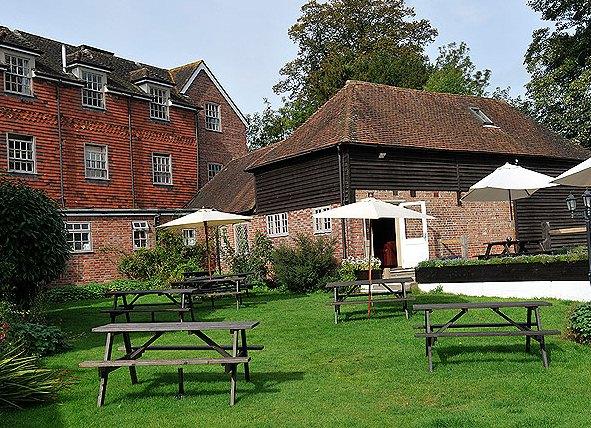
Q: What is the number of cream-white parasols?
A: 4